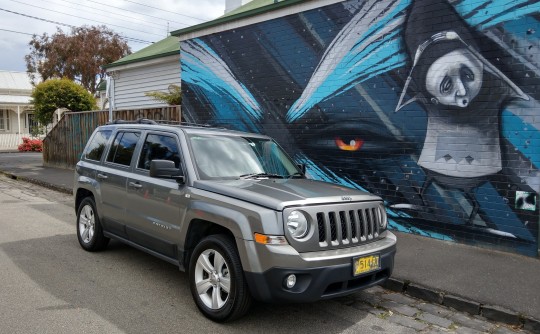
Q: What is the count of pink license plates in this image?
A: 0